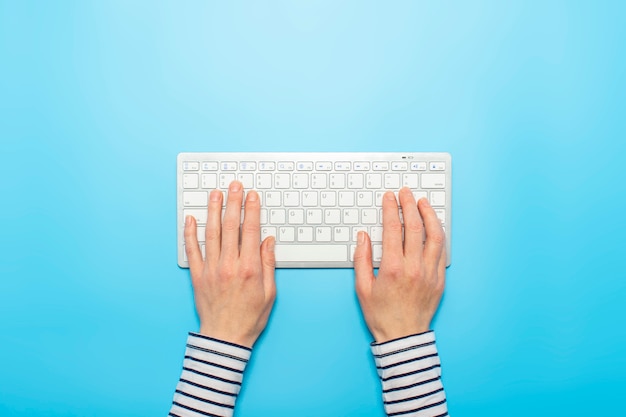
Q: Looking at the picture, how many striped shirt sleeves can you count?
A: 2